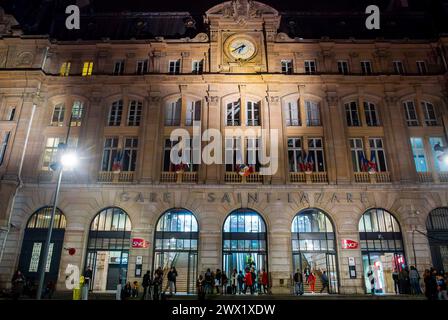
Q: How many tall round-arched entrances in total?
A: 7